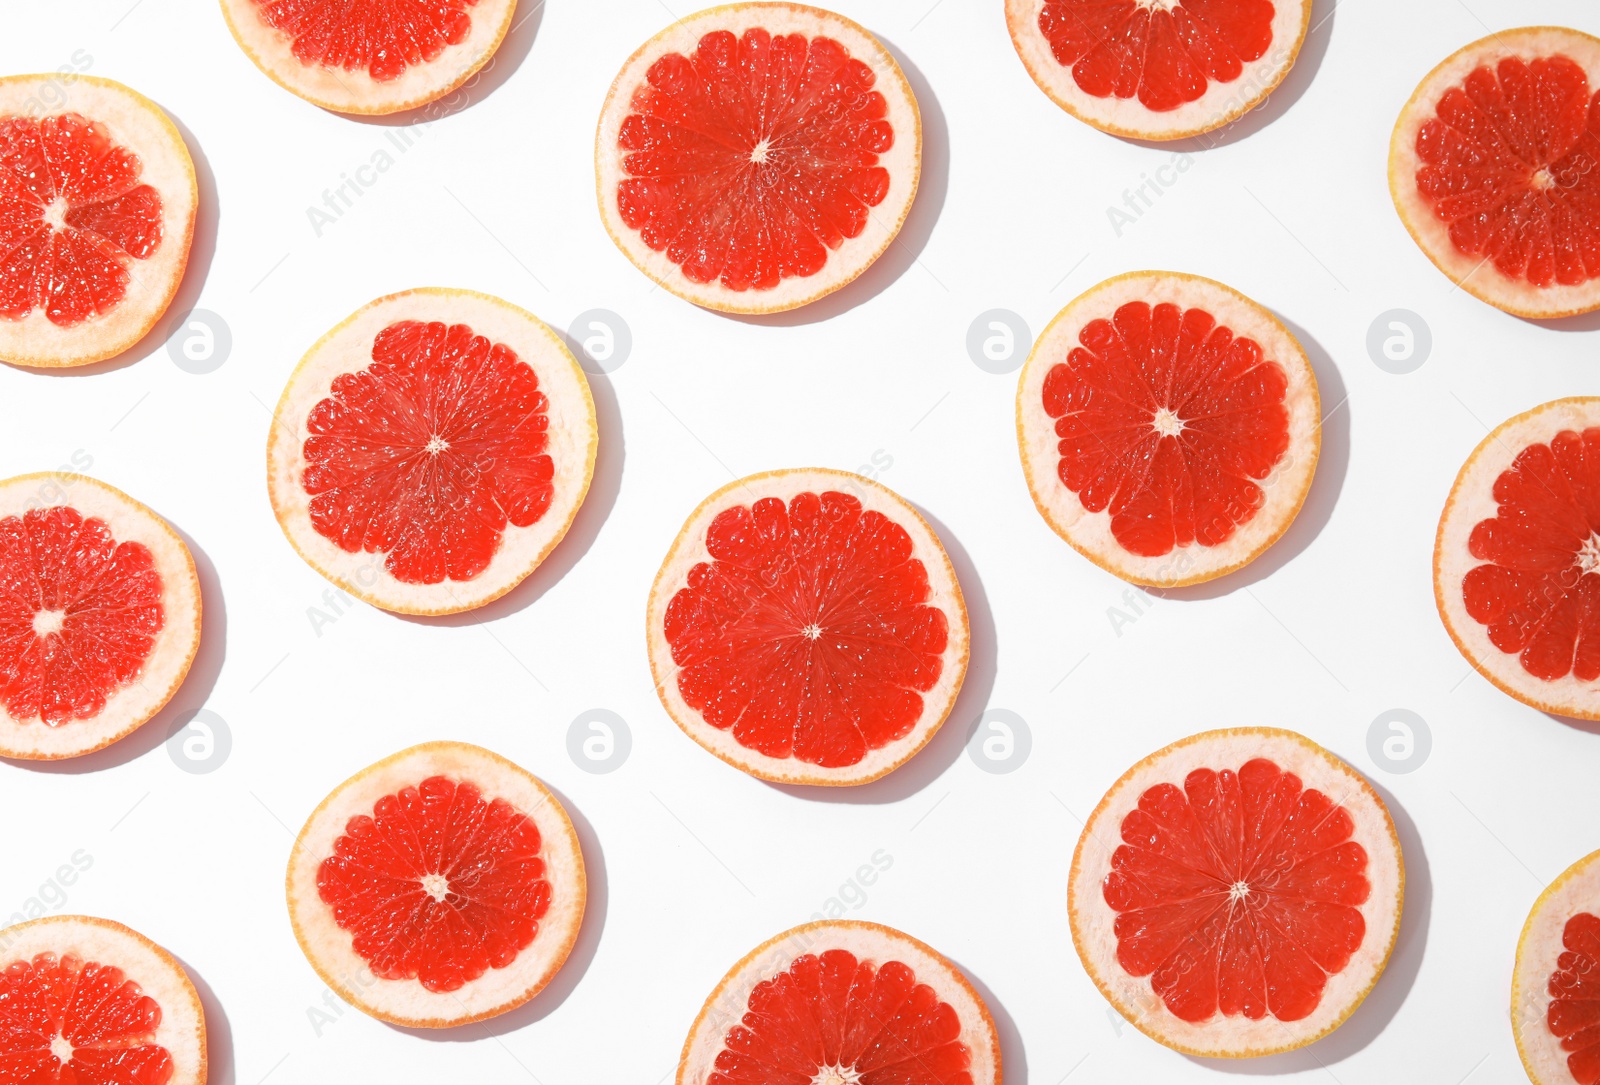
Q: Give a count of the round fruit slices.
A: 15